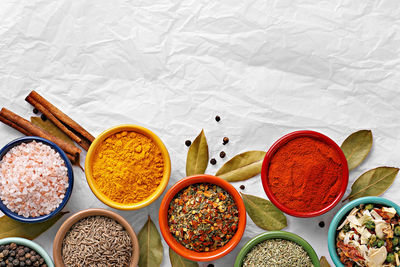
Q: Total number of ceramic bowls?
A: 8